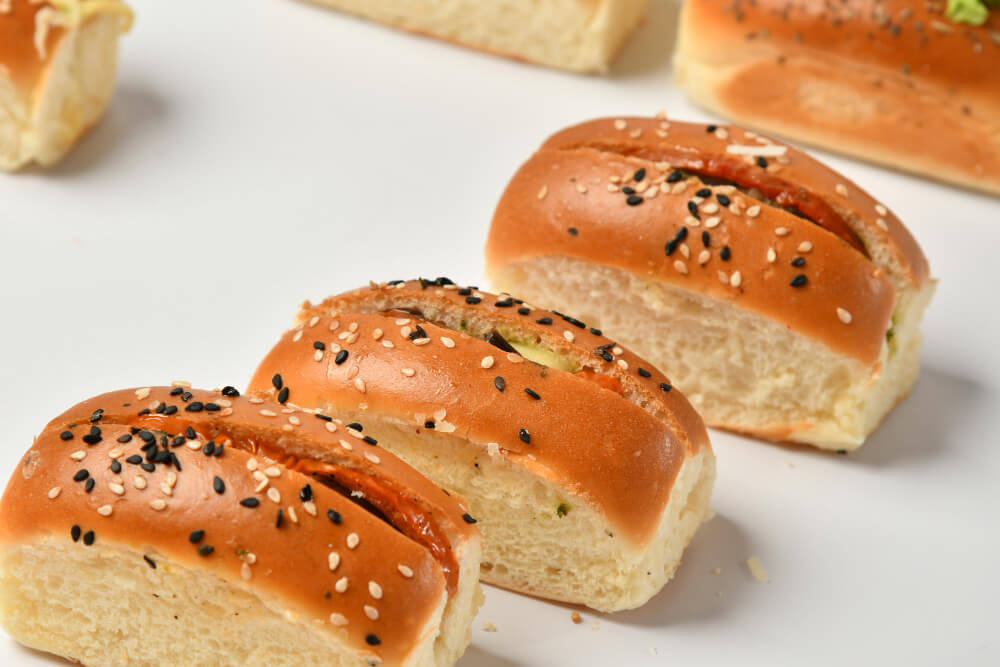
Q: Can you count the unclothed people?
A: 0